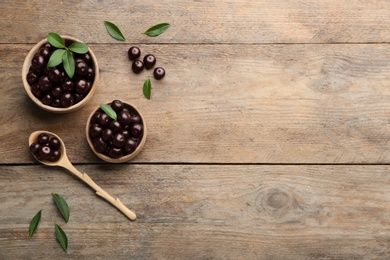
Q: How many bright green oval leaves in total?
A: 11